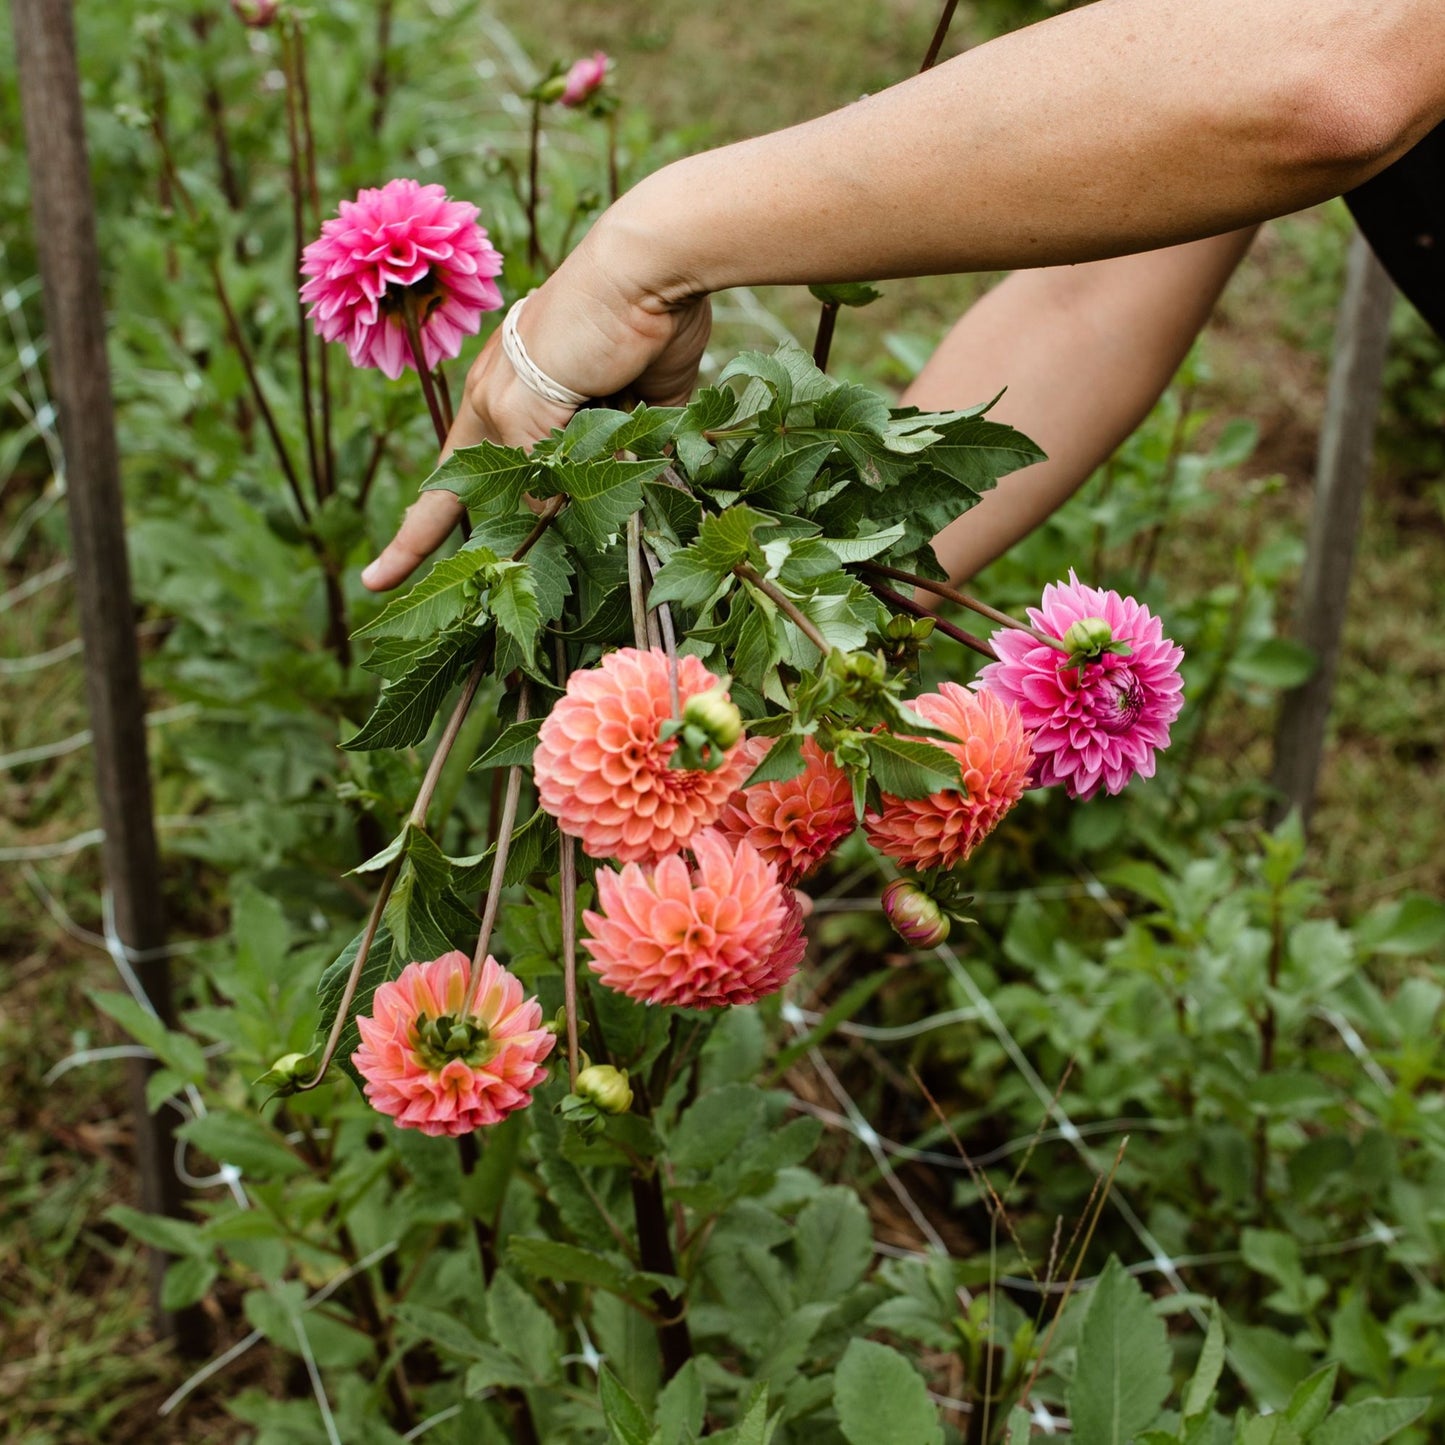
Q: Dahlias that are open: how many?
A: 7